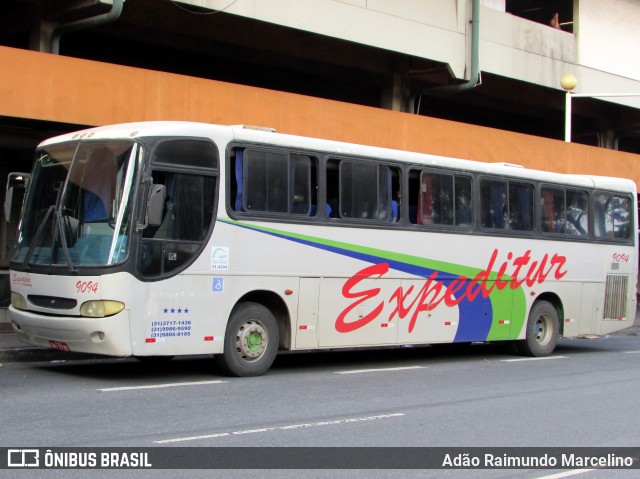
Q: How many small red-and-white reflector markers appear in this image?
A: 8